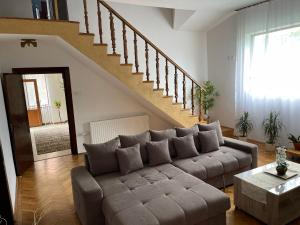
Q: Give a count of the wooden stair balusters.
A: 12